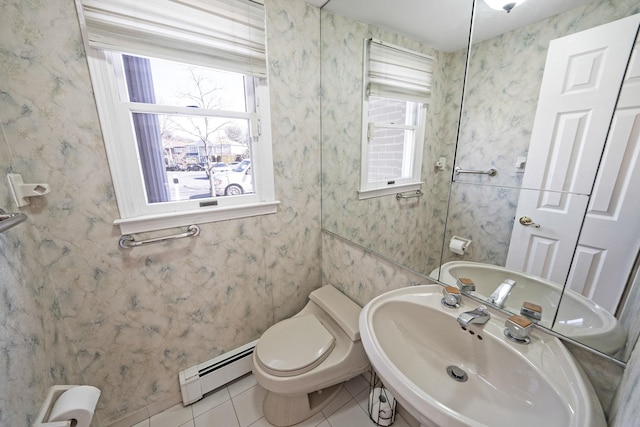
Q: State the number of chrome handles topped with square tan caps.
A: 2